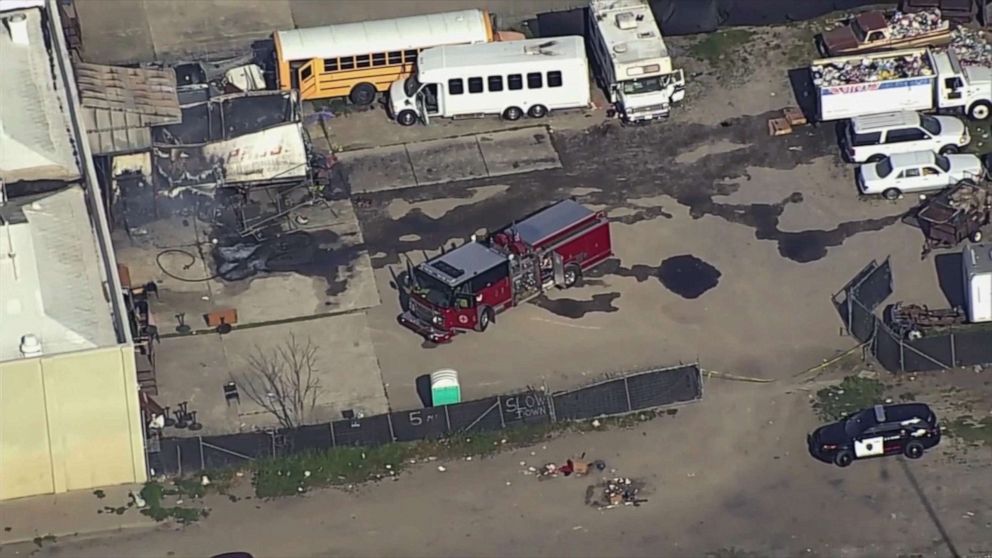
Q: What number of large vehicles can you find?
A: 5